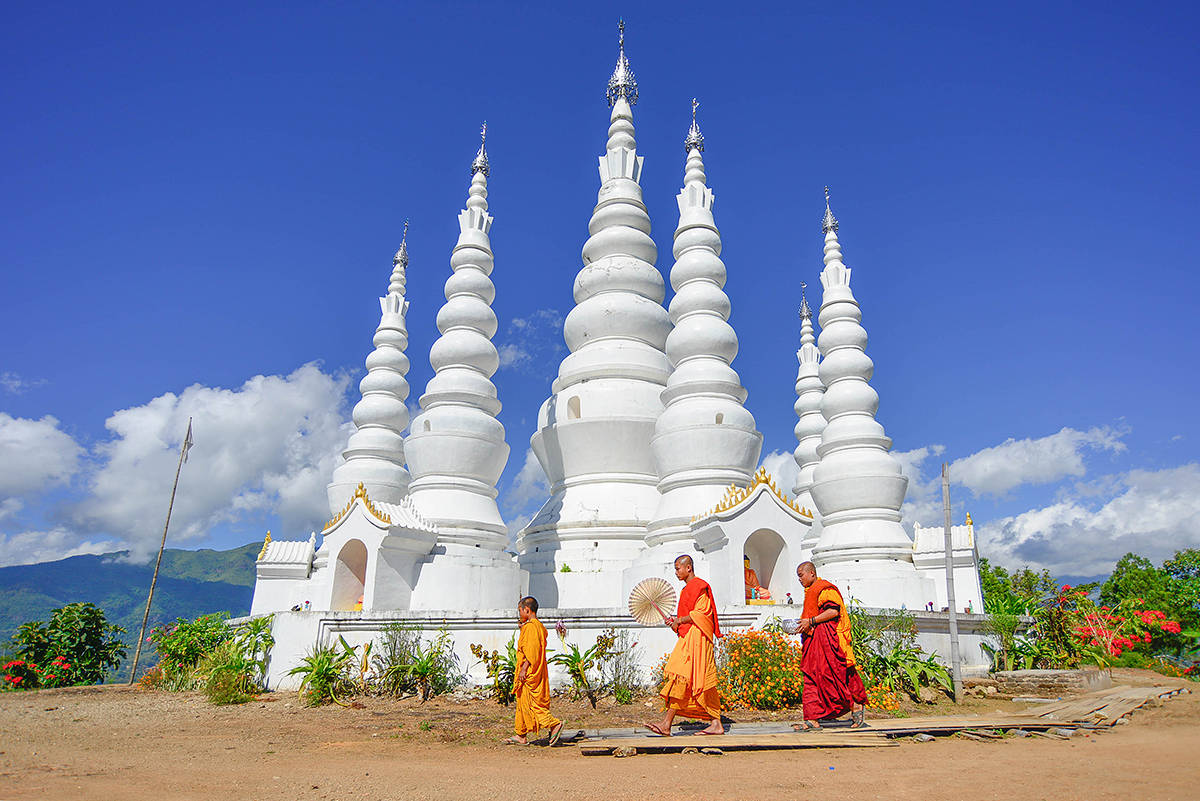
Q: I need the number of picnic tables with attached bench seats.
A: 0